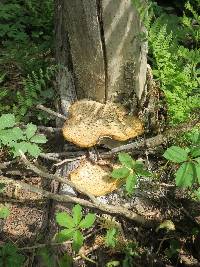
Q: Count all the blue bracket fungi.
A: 0